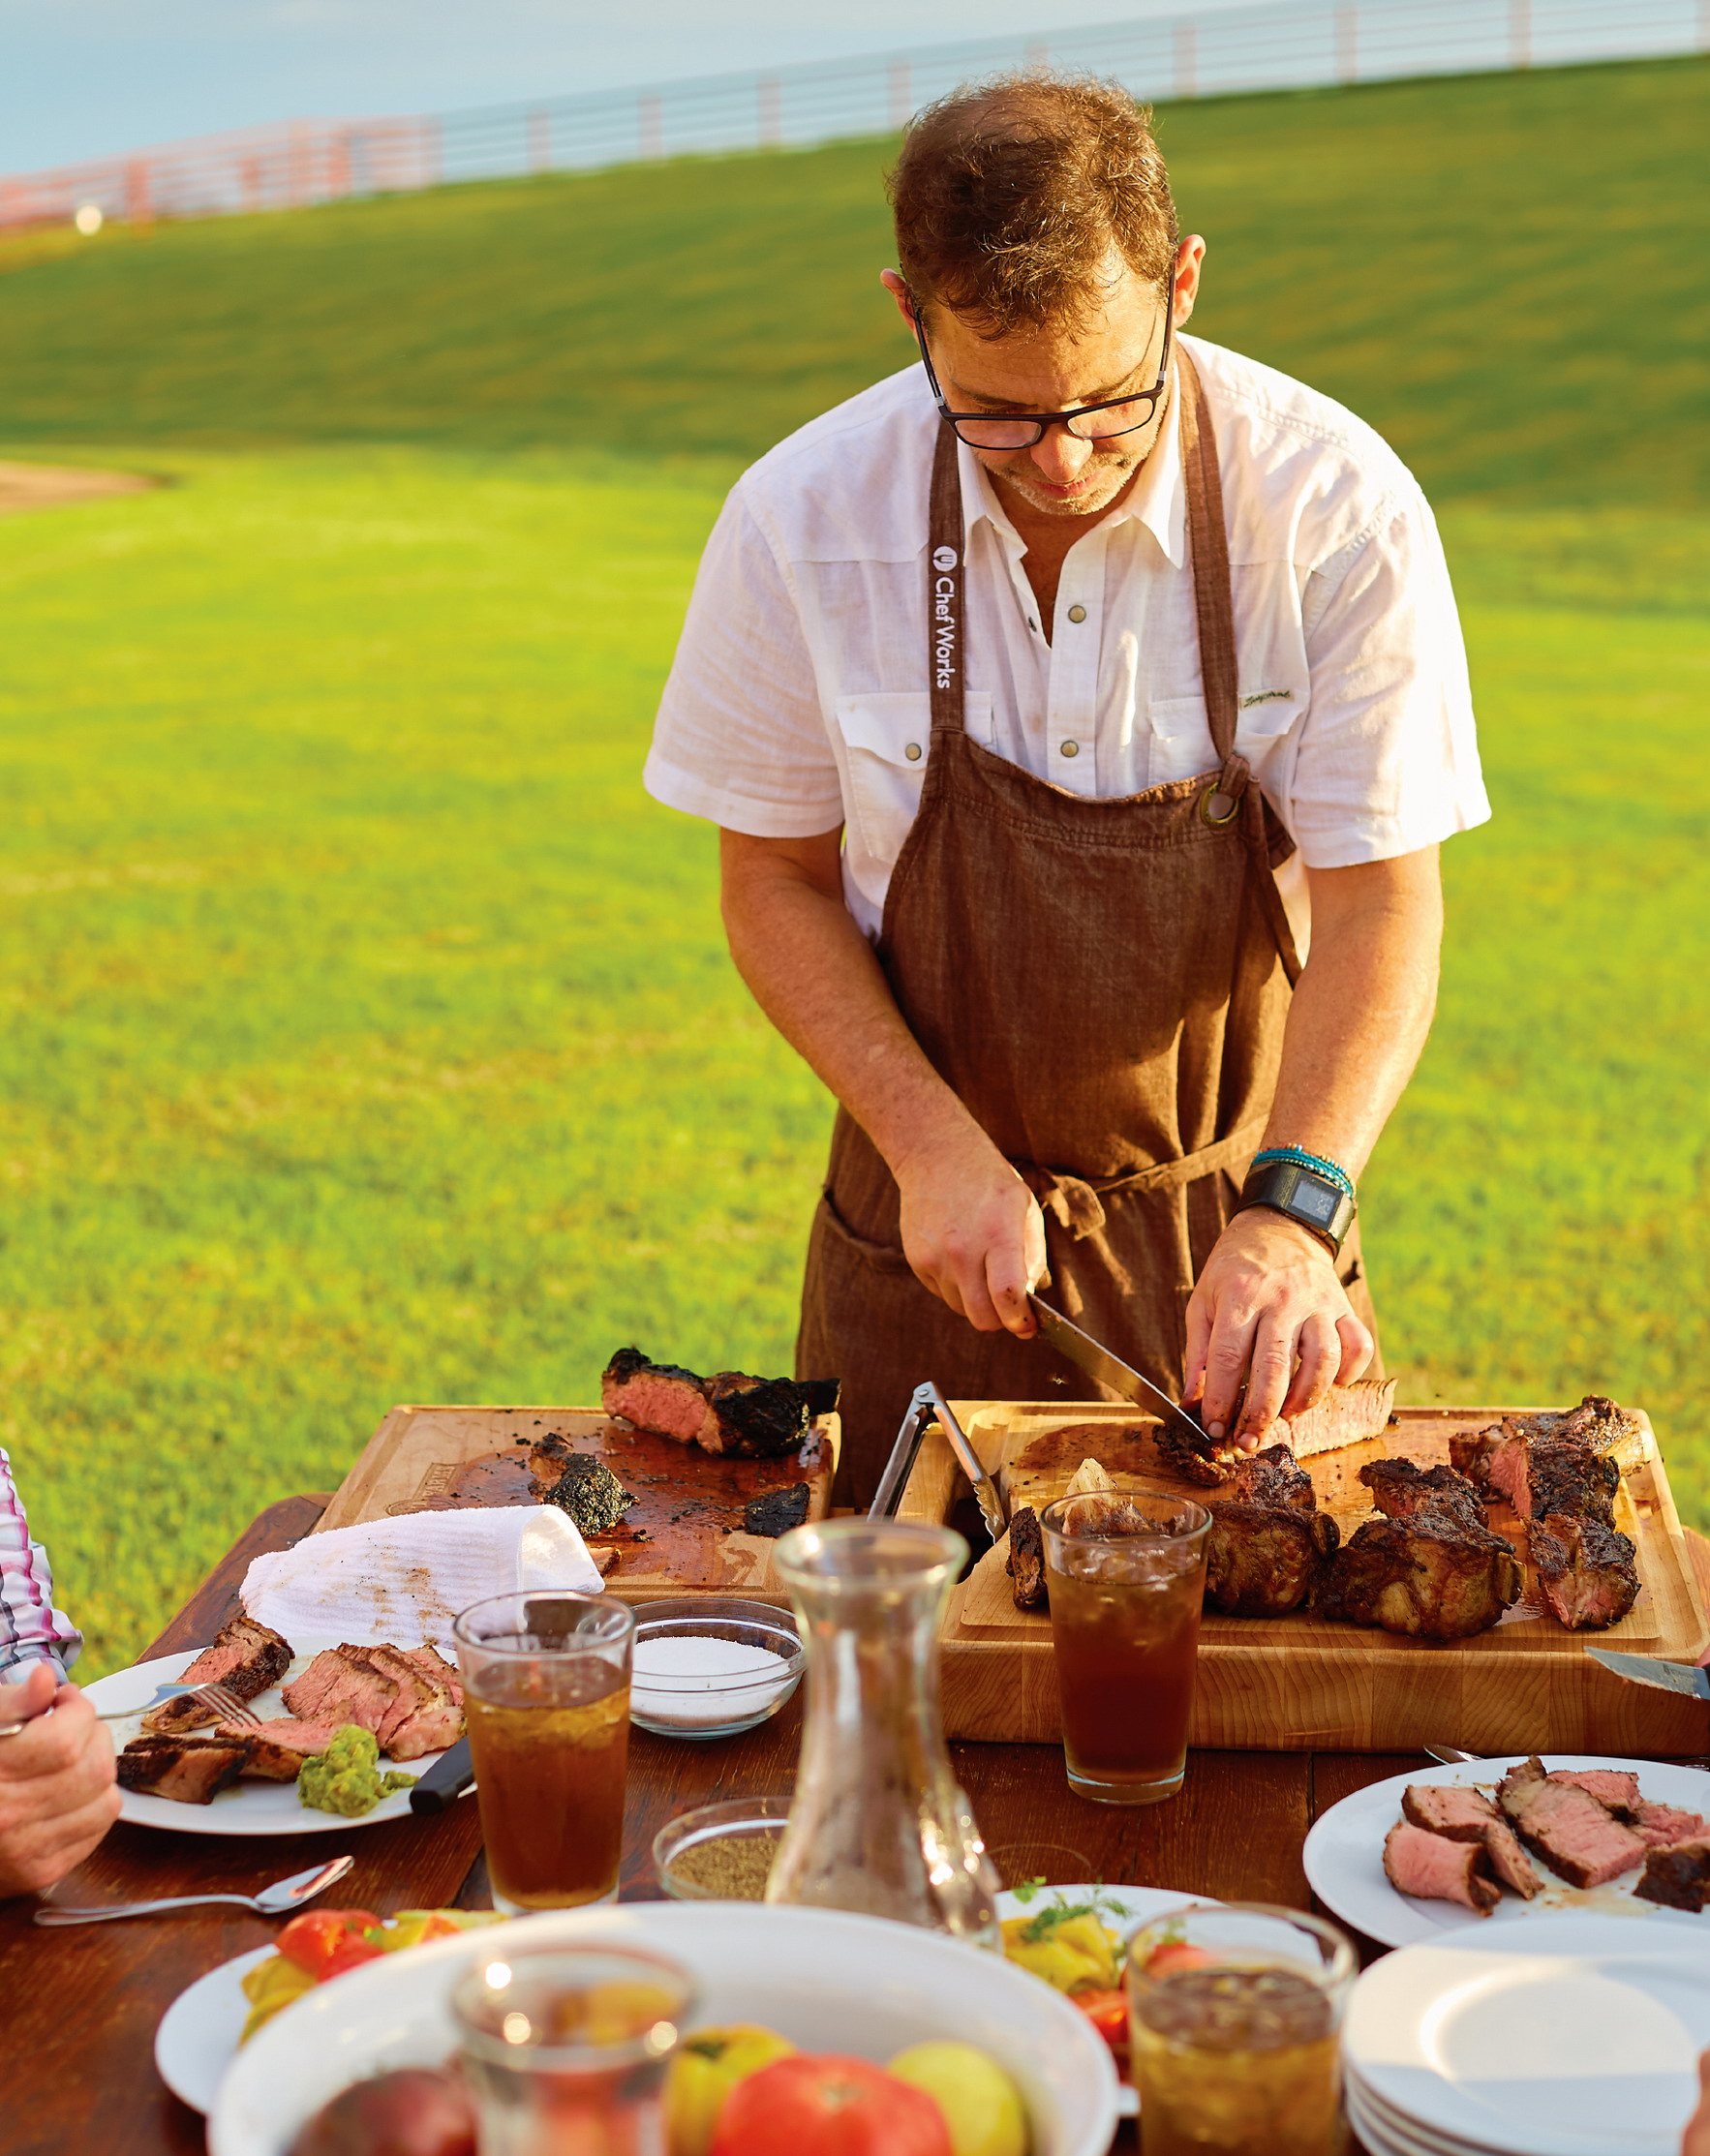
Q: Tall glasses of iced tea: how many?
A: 3